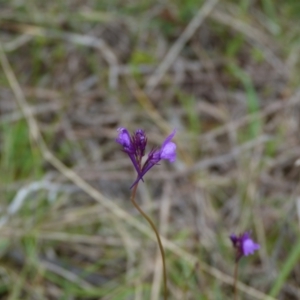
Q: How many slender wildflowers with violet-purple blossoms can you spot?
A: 2